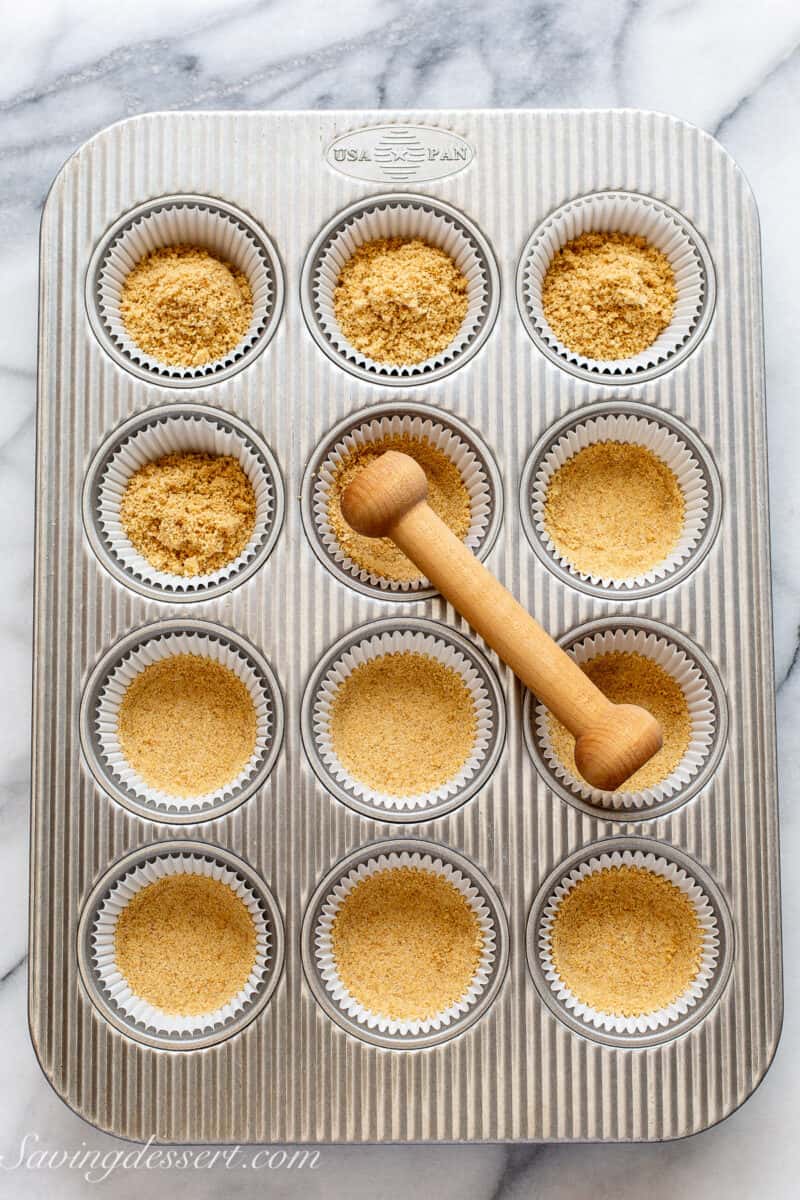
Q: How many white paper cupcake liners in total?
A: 12